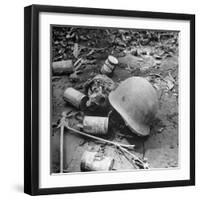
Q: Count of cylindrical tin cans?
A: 5